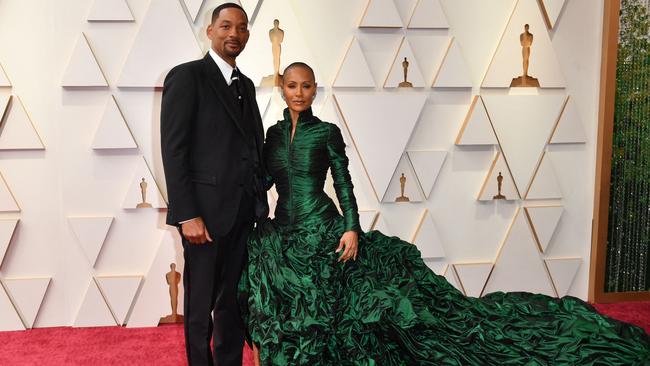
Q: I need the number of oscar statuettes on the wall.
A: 7